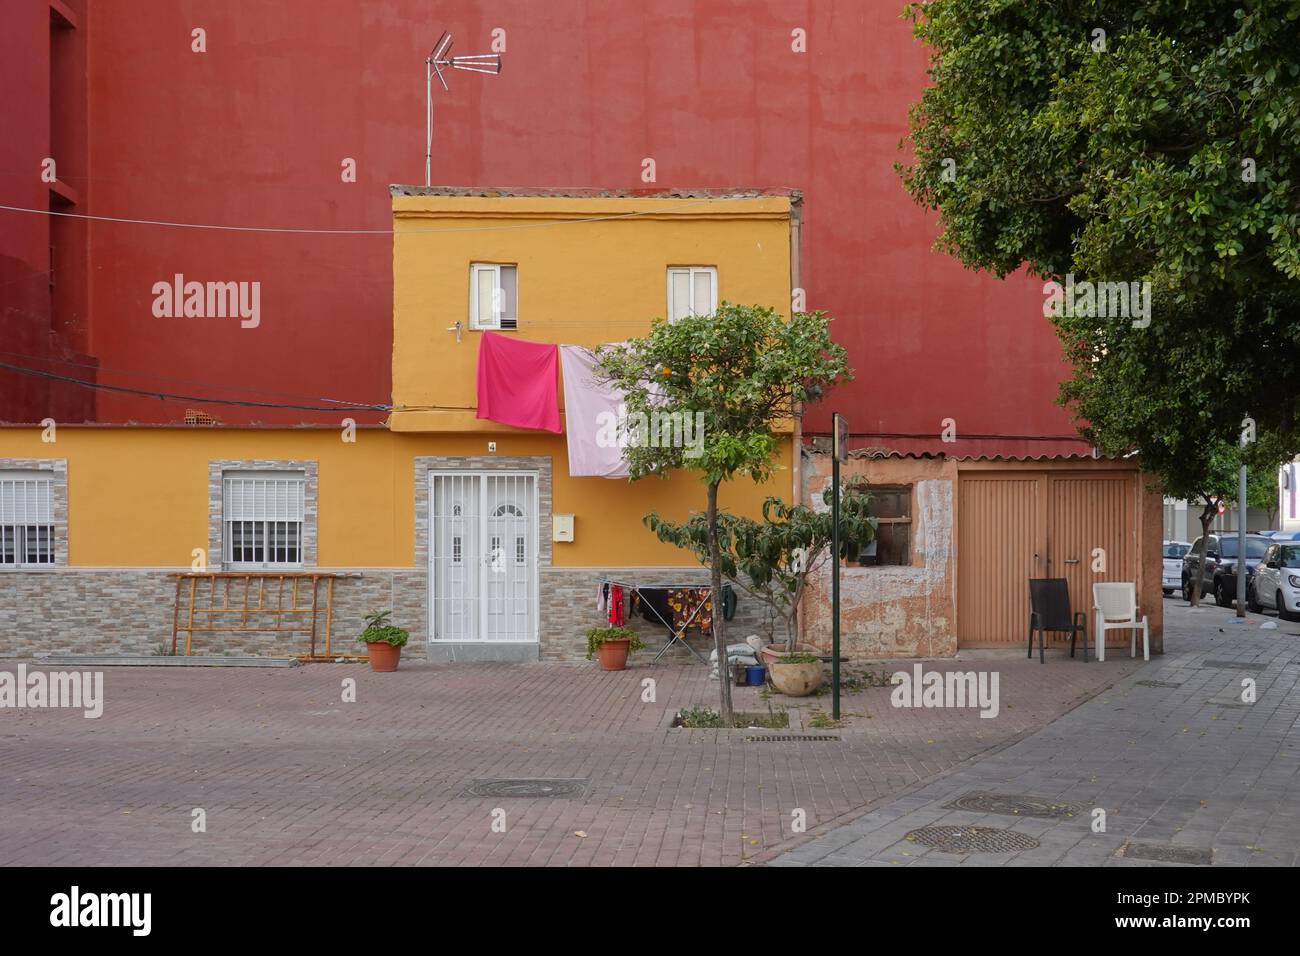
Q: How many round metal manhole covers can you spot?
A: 3